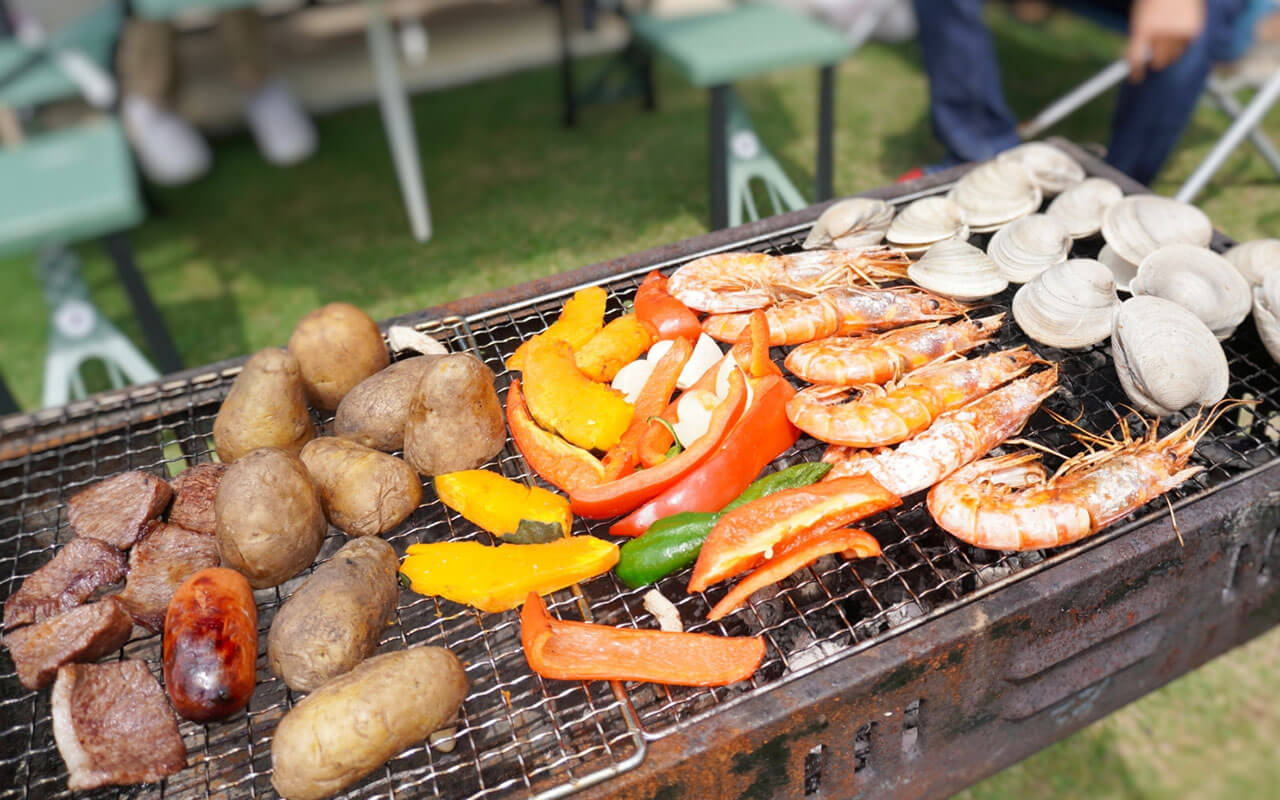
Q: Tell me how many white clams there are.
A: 13